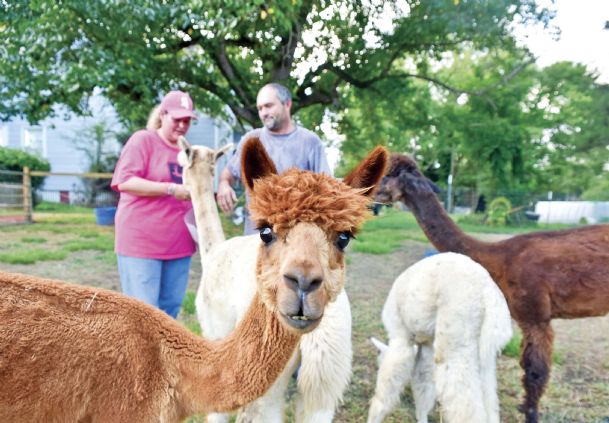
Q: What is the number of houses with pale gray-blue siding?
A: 1